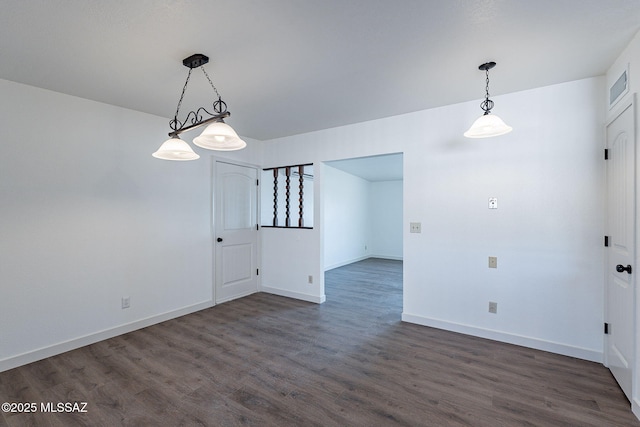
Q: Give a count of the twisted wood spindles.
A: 3